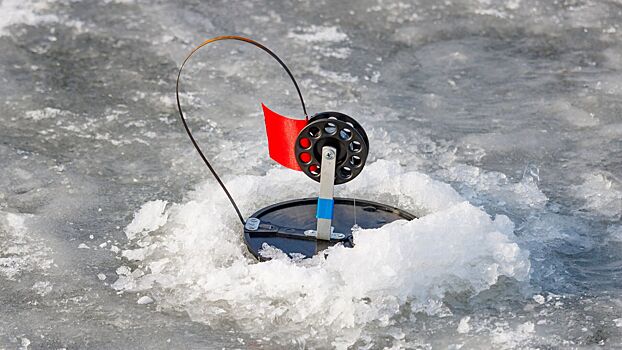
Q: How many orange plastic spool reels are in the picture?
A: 0